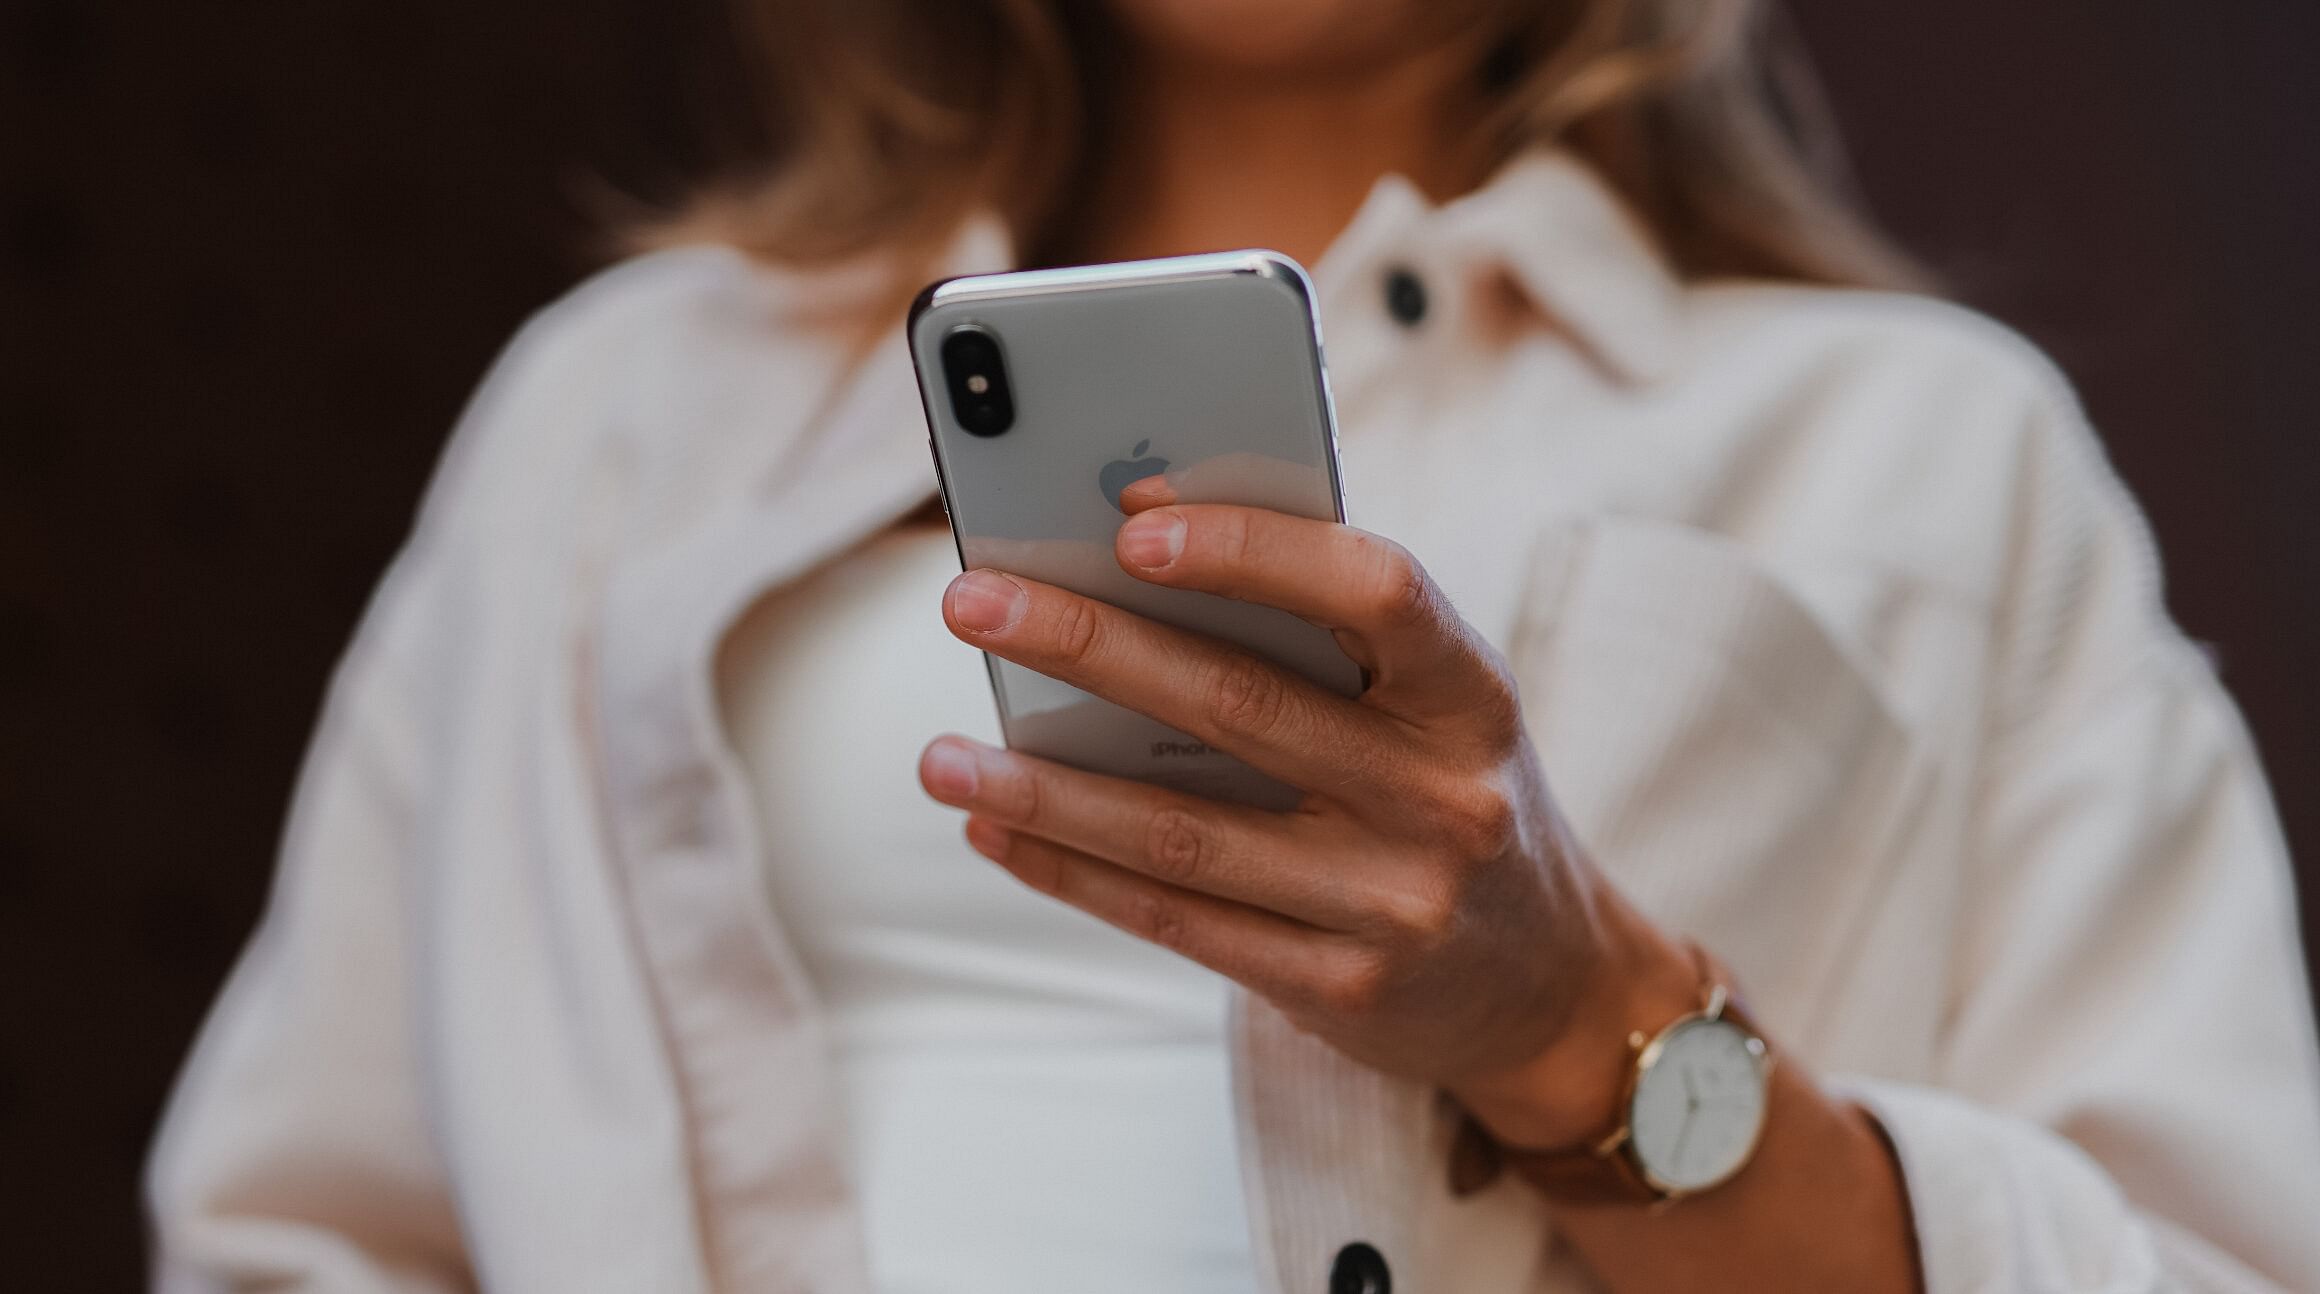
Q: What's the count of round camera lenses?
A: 2